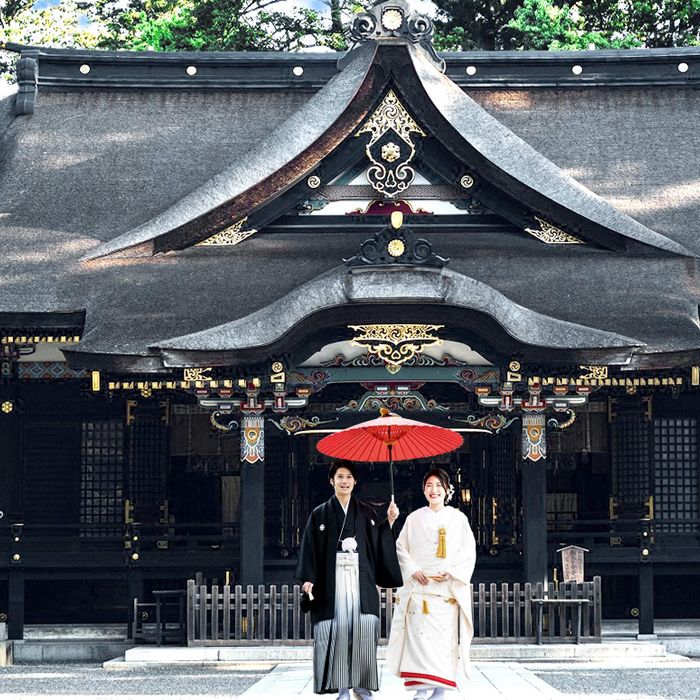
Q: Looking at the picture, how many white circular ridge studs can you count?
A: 6